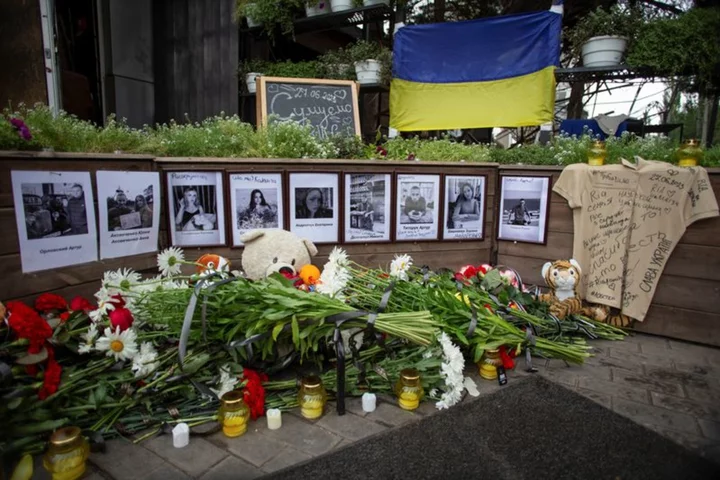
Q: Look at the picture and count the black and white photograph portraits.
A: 9